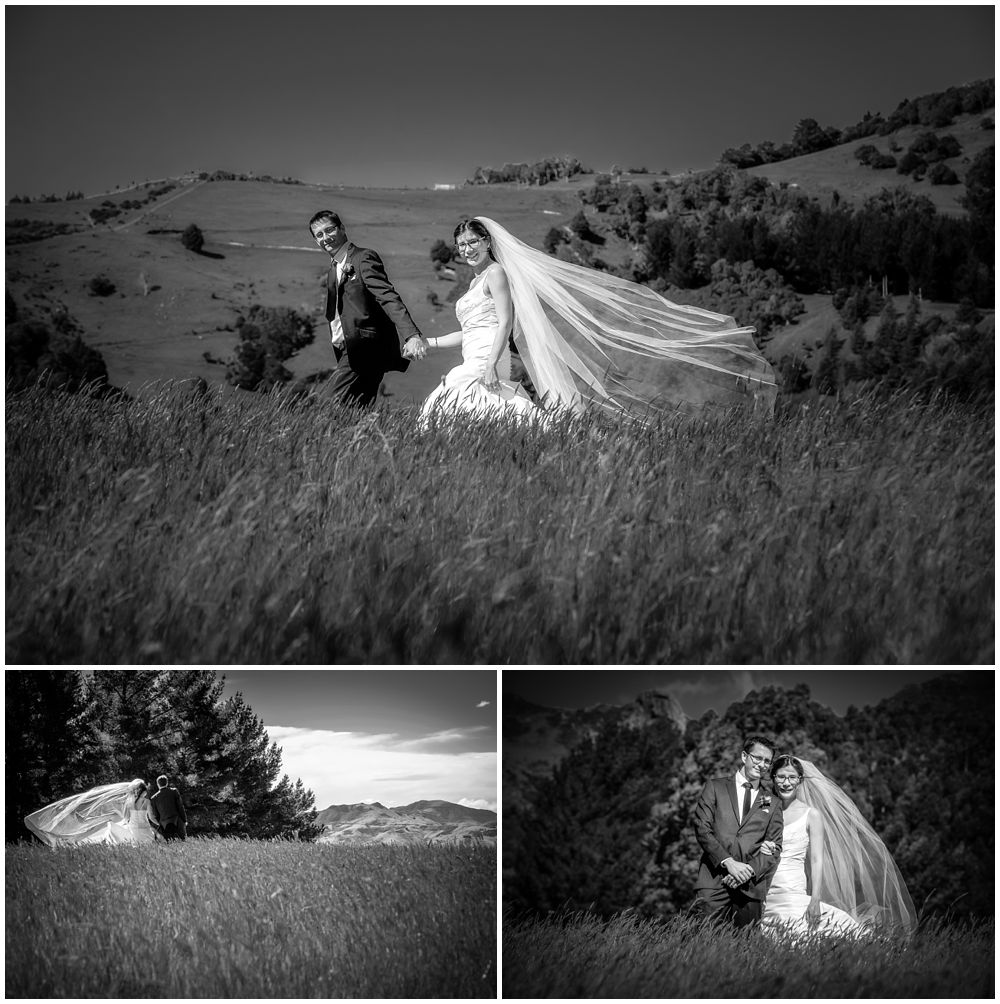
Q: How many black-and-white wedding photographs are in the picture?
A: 3